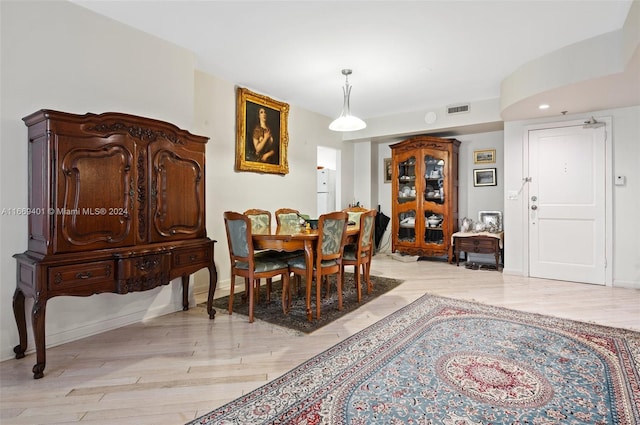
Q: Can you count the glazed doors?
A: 2